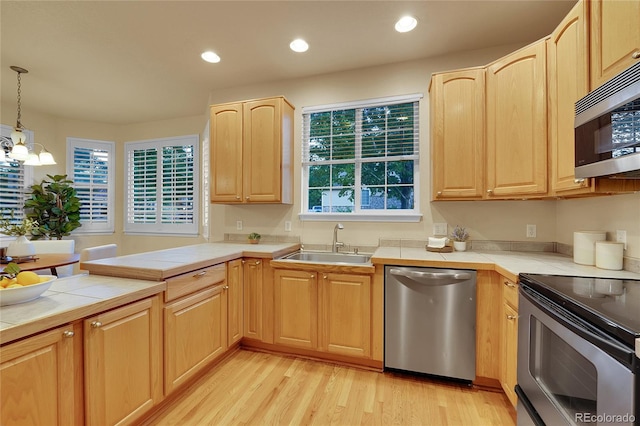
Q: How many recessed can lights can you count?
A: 3